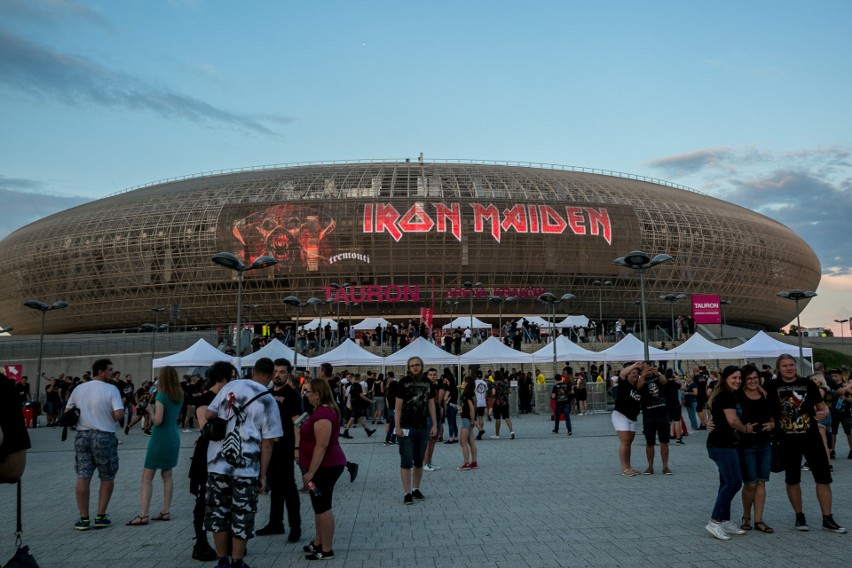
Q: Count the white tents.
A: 14